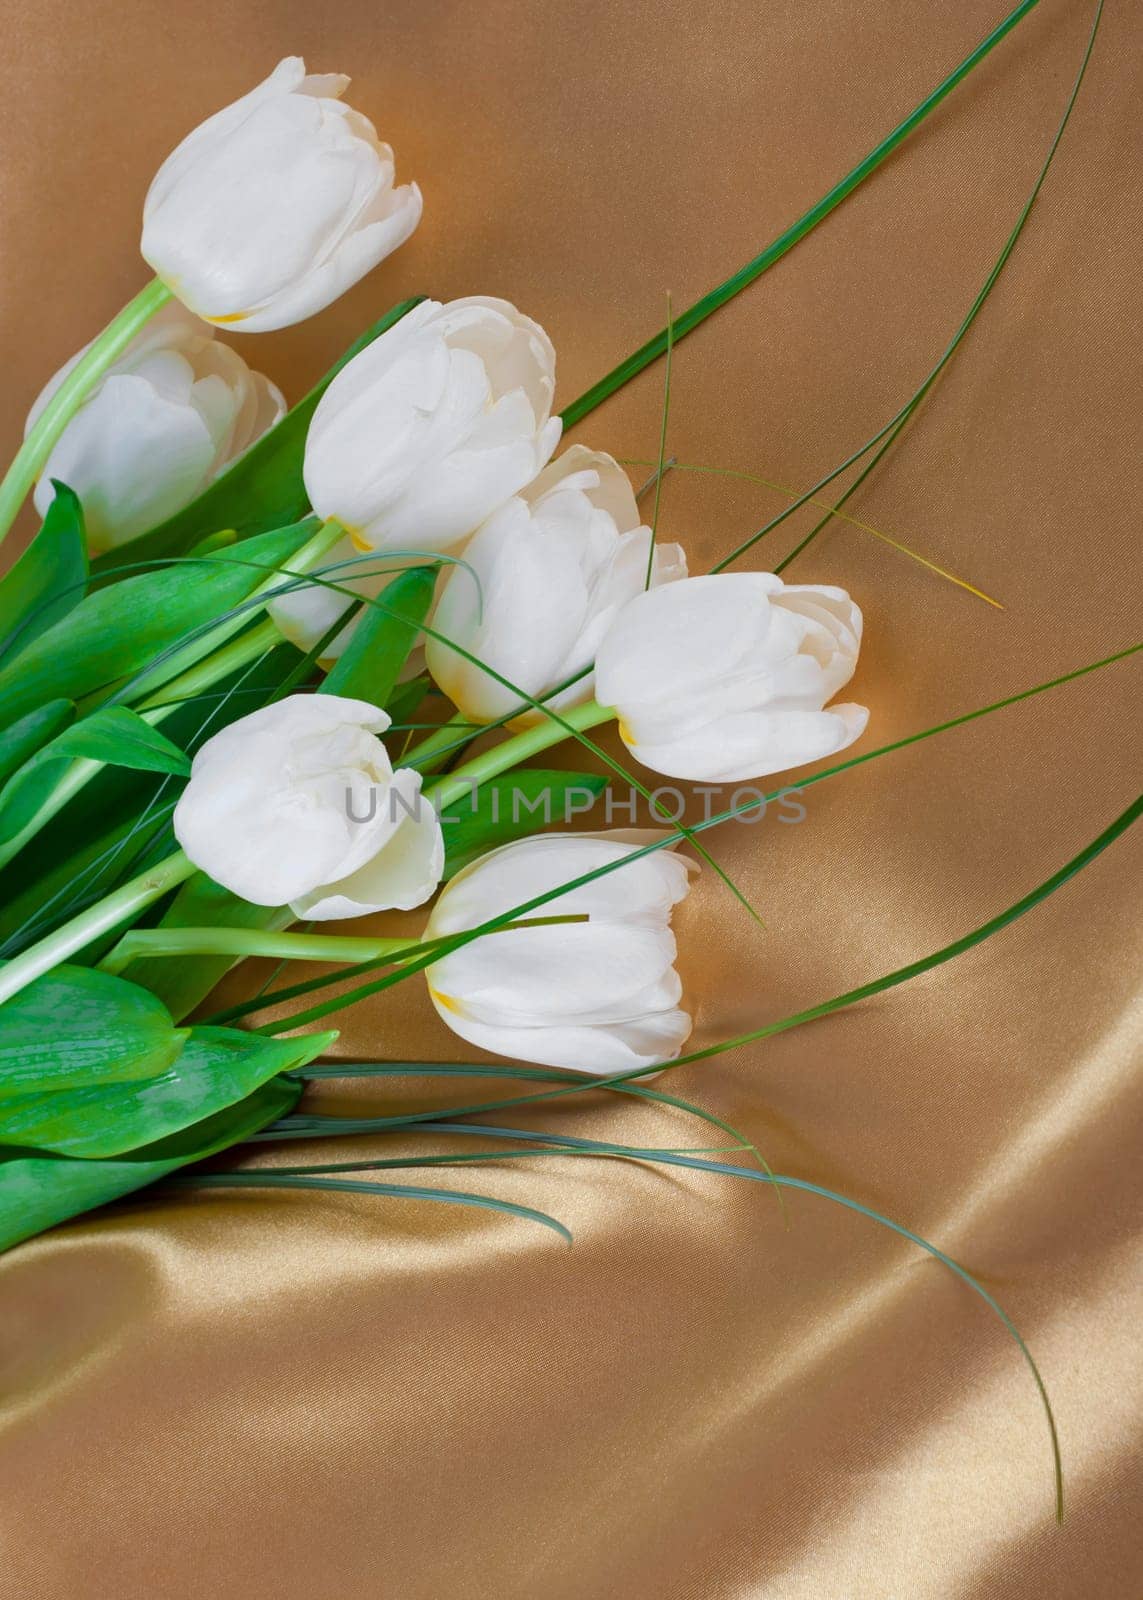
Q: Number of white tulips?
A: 8